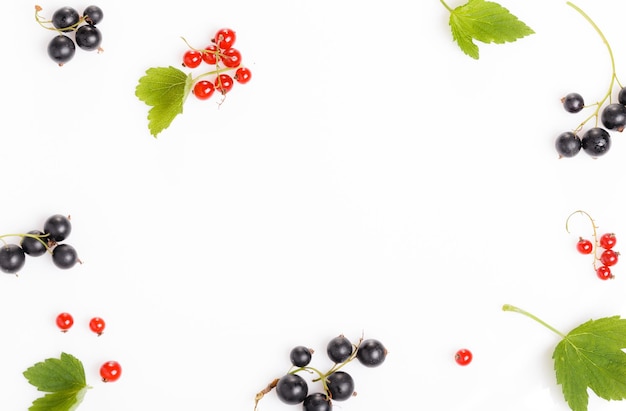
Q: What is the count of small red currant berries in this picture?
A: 15